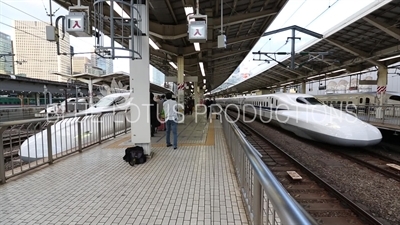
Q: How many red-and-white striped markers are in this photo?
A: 2